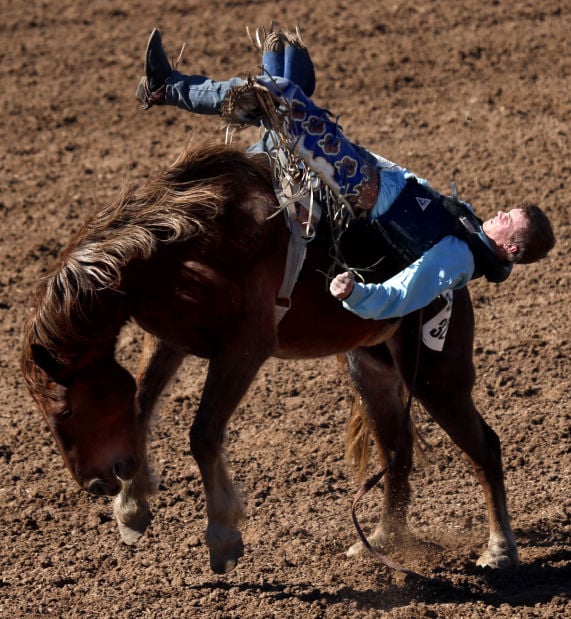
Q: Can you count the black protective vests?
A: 1